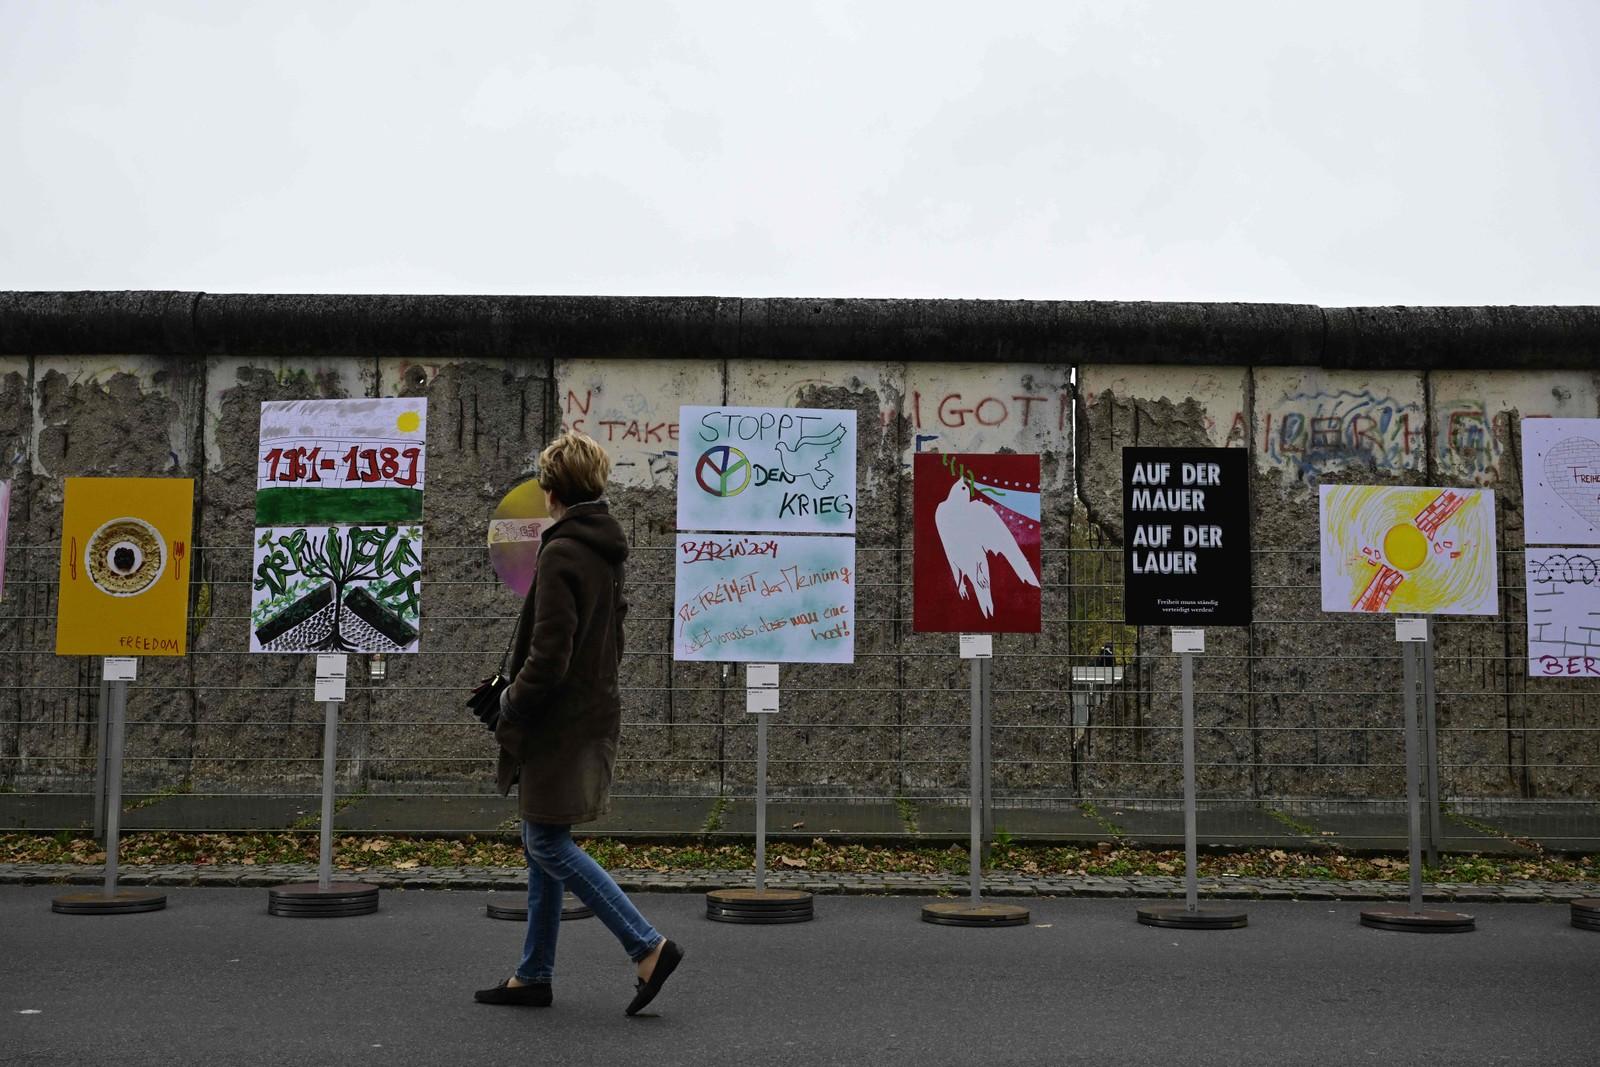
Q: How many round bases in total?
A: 8